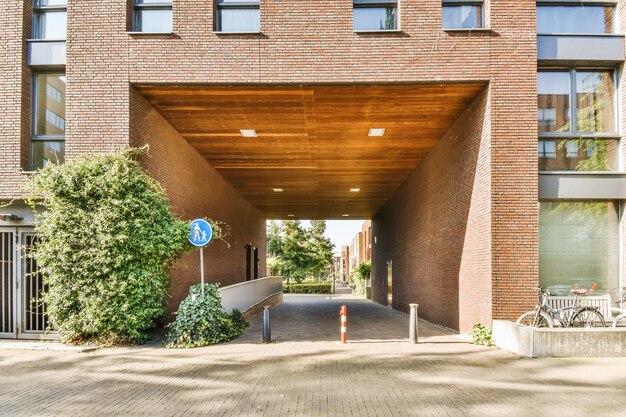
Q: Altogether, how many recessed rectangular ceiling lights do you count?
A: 6